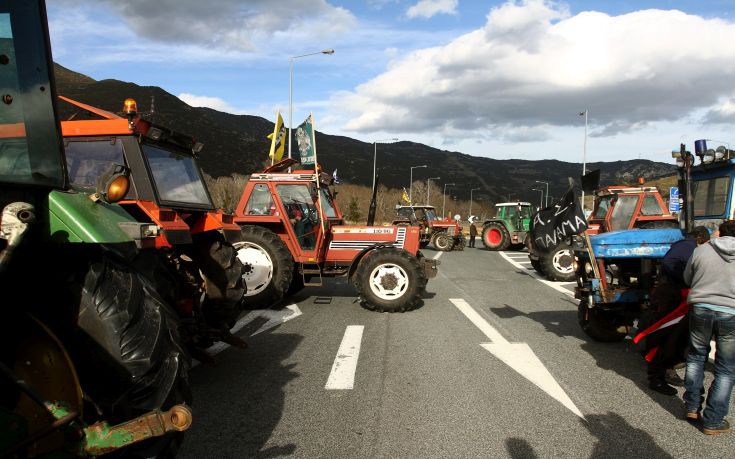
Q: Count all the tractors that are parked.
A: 7